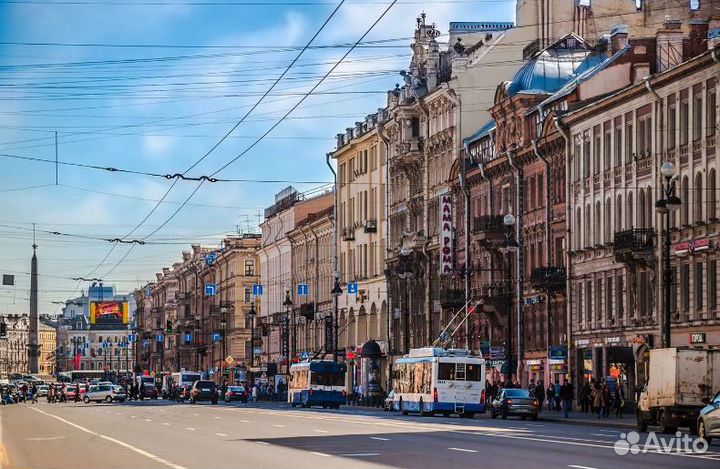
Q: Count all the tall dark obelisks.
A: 1